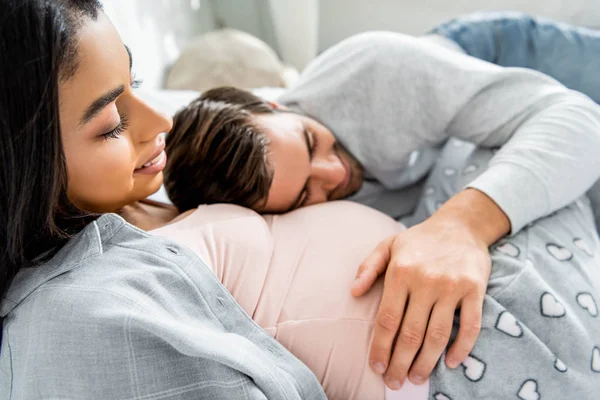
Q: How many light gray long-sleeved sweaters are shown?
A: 1